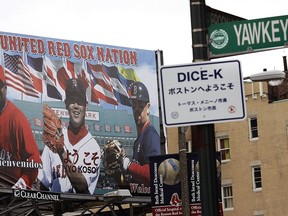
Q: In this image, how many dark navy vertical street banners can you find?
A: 2